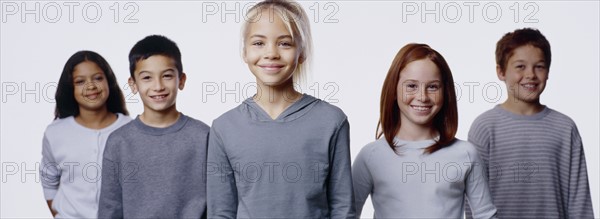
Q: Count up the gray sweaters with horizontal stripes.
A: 1